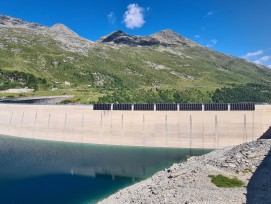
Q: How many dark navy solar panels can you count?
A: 7